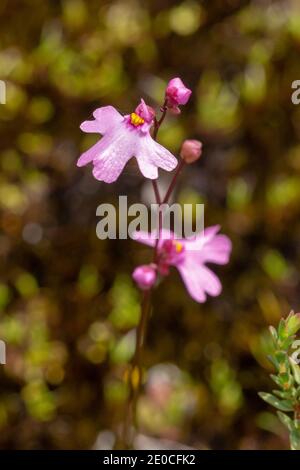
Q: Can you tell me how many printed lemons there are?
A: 0